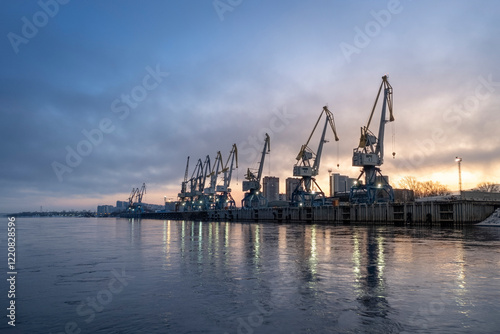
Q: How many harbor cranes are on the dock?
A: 11